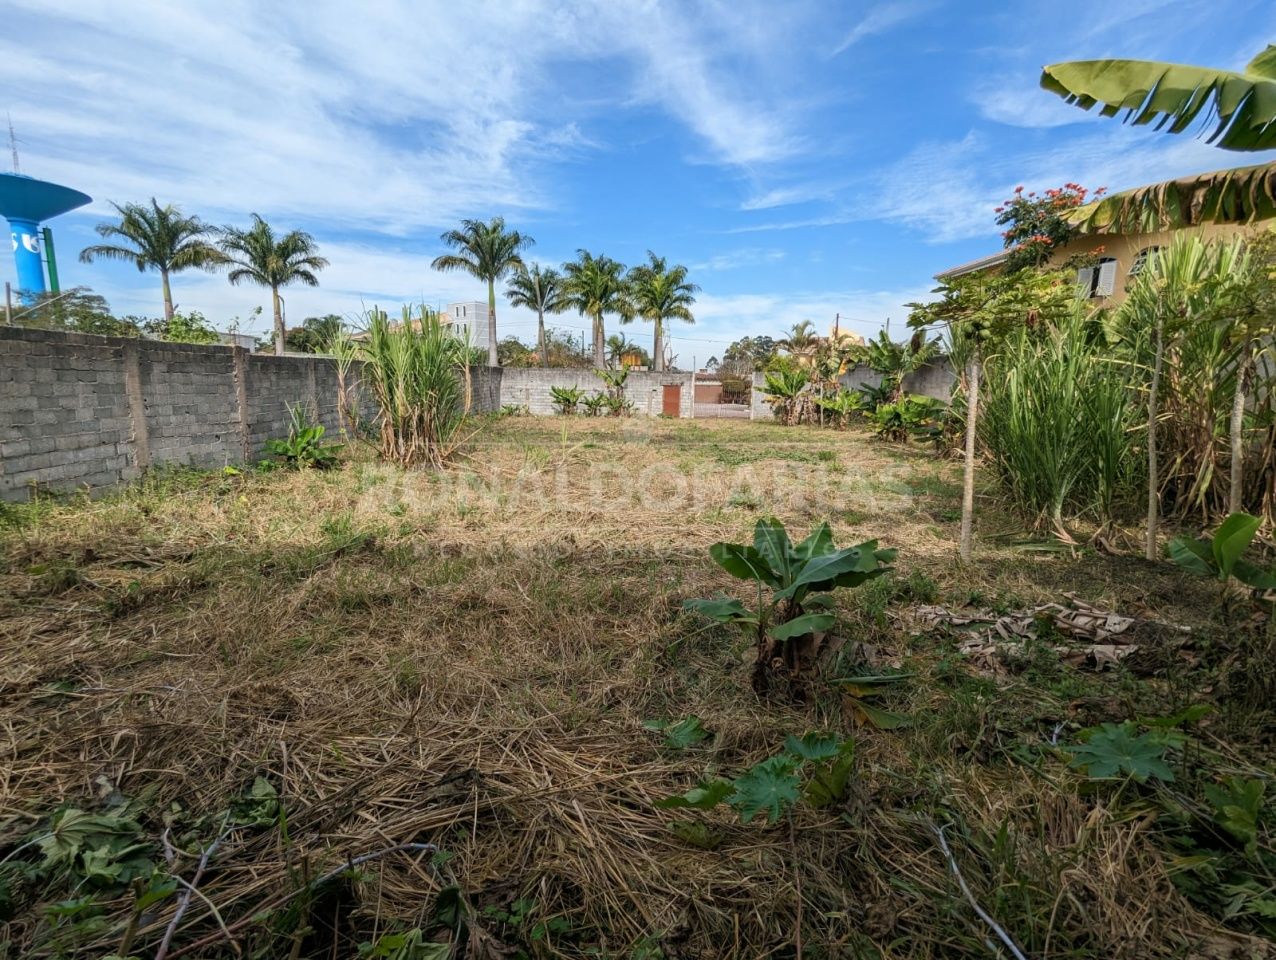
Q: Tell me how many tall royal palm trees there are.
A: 6